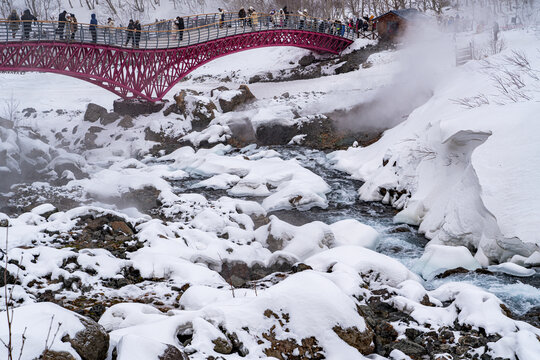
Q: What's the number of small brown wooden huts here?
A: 1